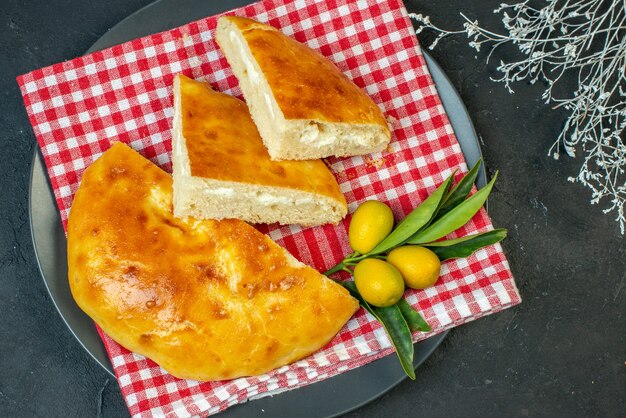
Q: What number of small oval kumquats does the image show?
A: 3